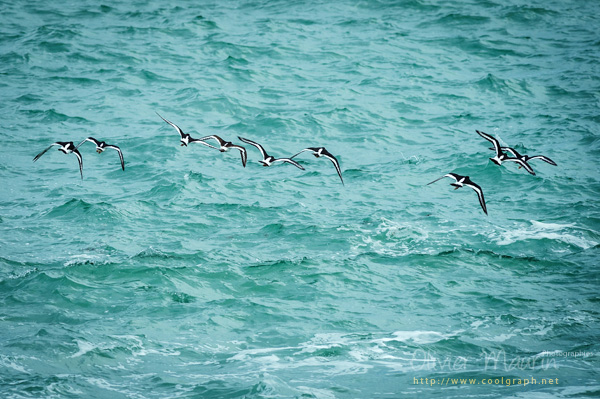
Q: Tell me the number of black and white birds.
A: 9